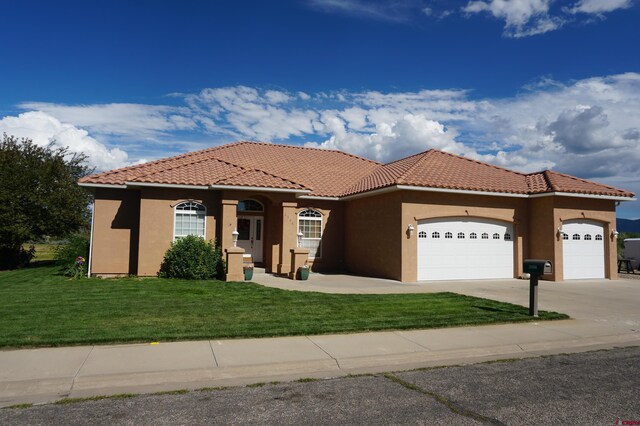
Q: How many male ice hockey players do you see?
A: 0